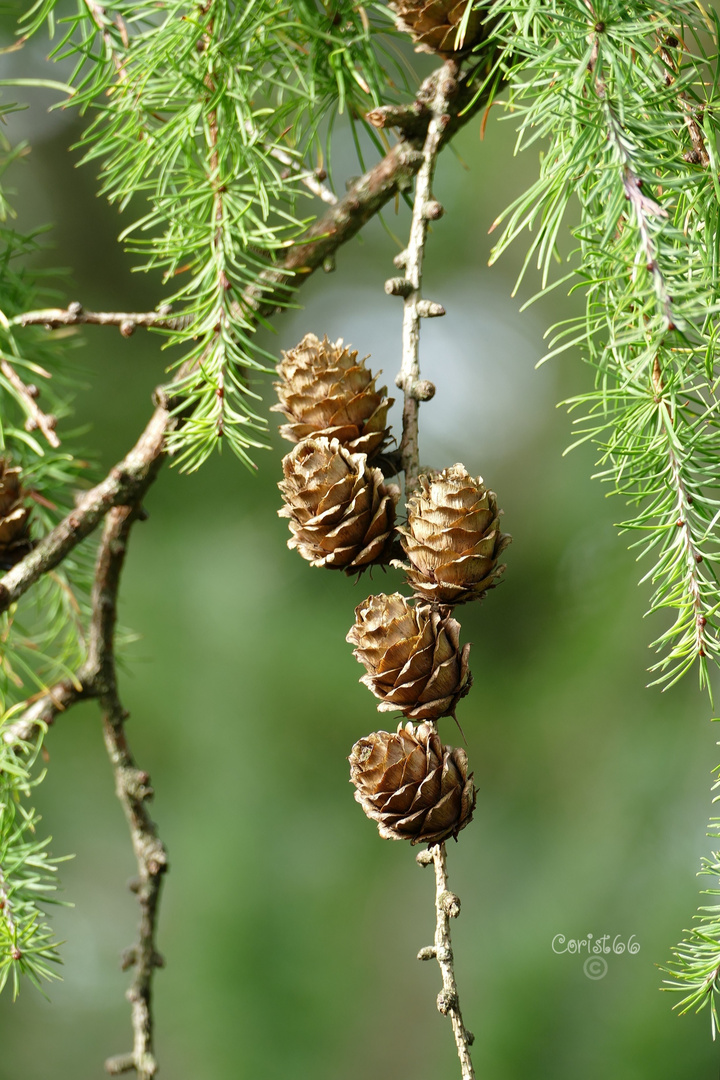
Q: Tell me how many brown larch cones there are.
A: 7